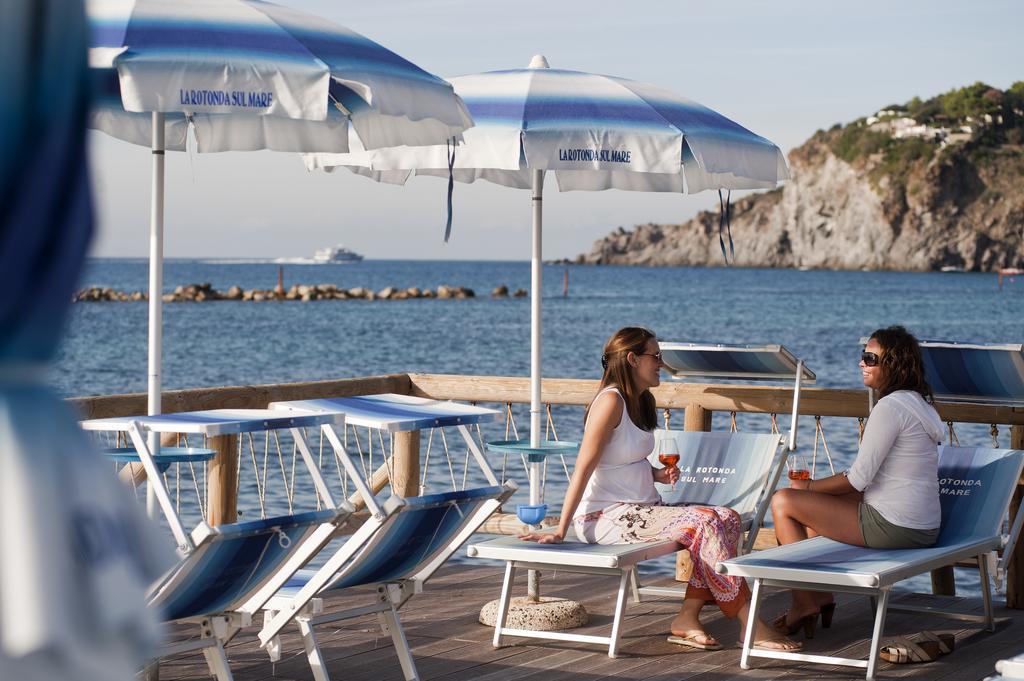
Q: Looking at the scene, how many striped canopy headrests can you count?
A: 4